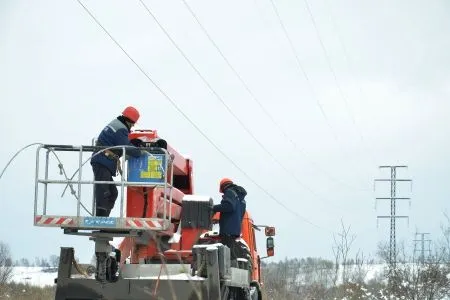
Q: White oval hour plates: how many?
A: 0